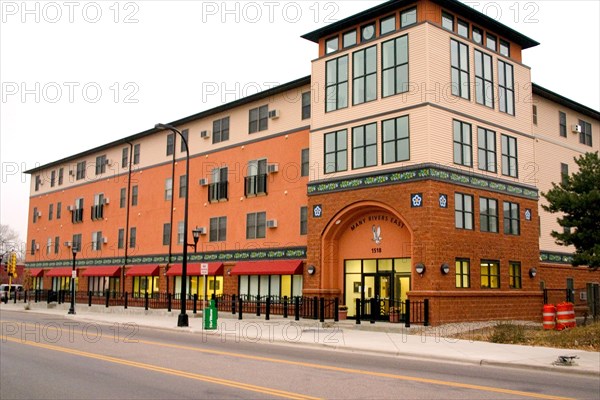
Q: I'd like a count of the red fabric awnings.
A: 6